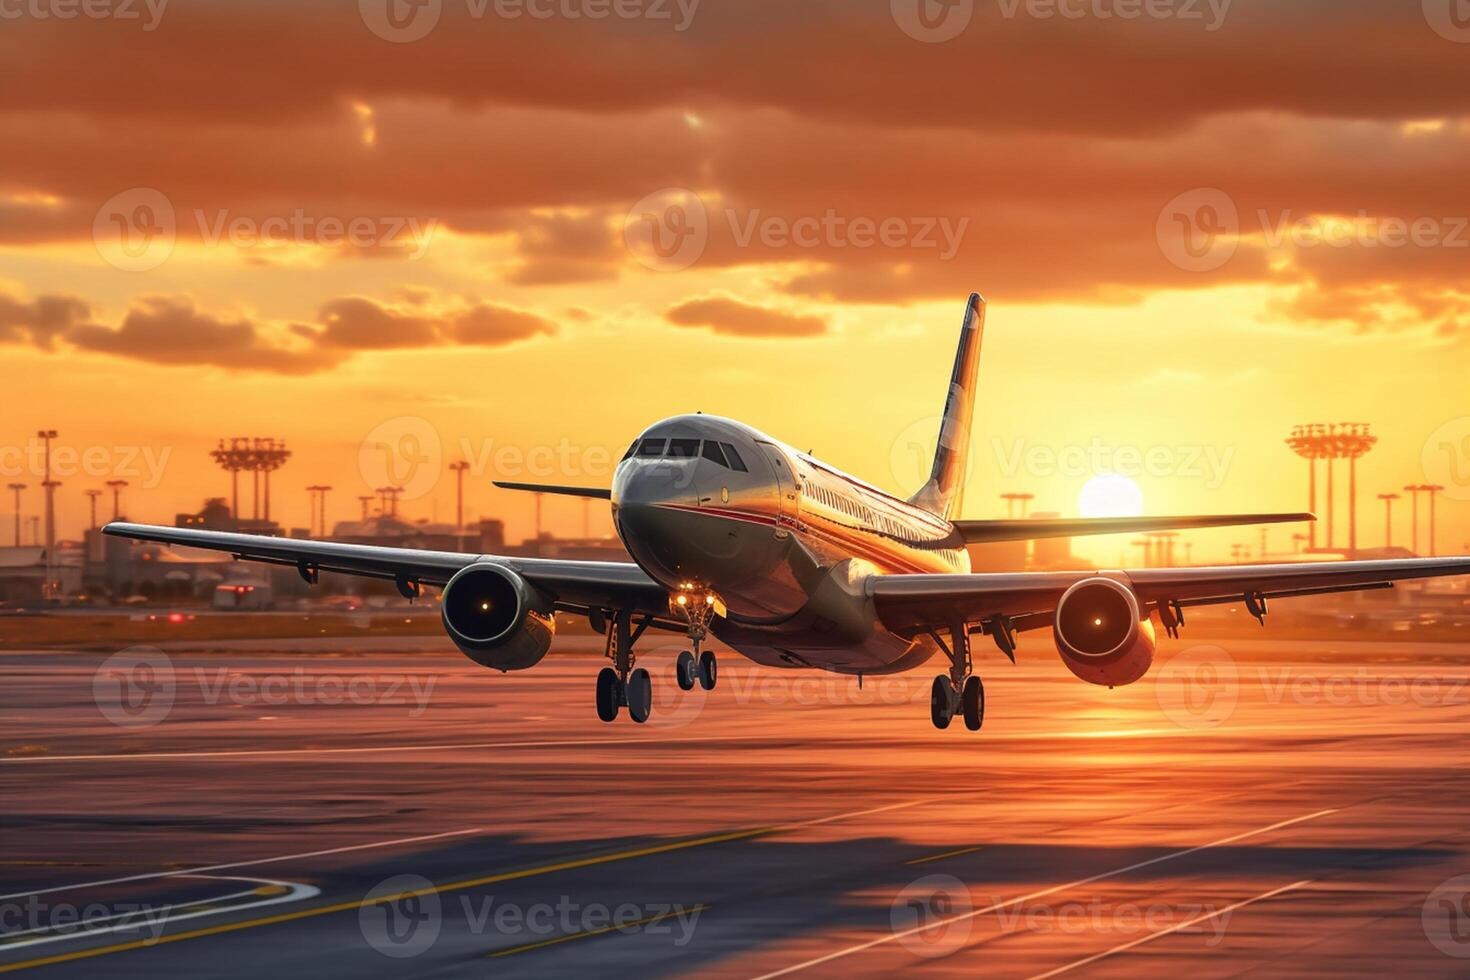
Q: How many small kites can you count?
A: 0